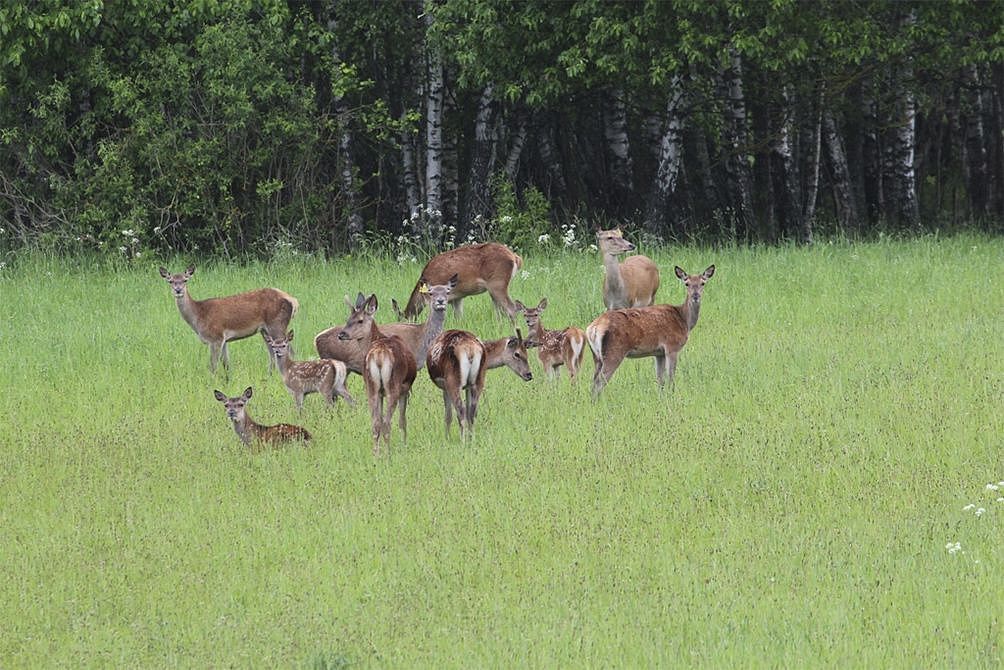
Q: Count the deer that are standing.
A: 9